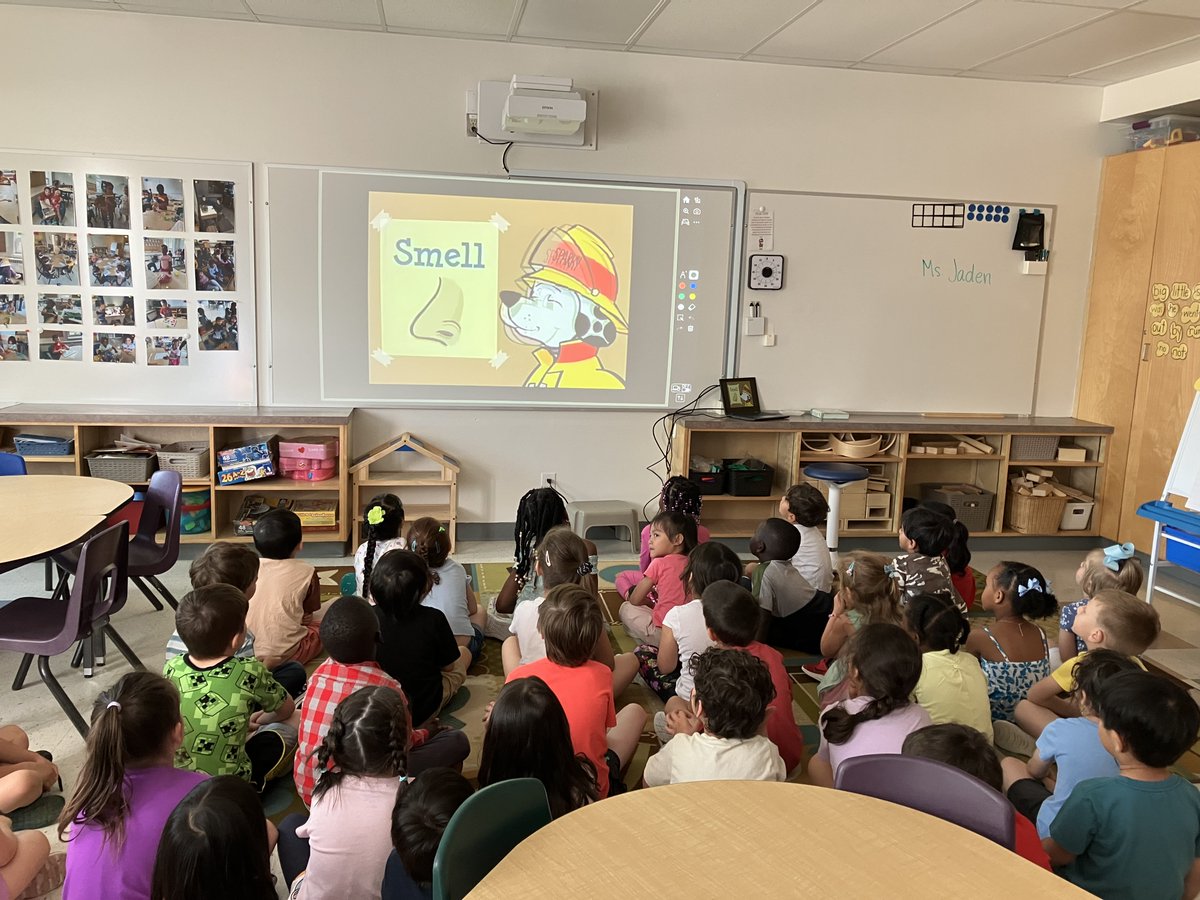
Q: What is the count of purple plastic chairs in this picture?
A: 3